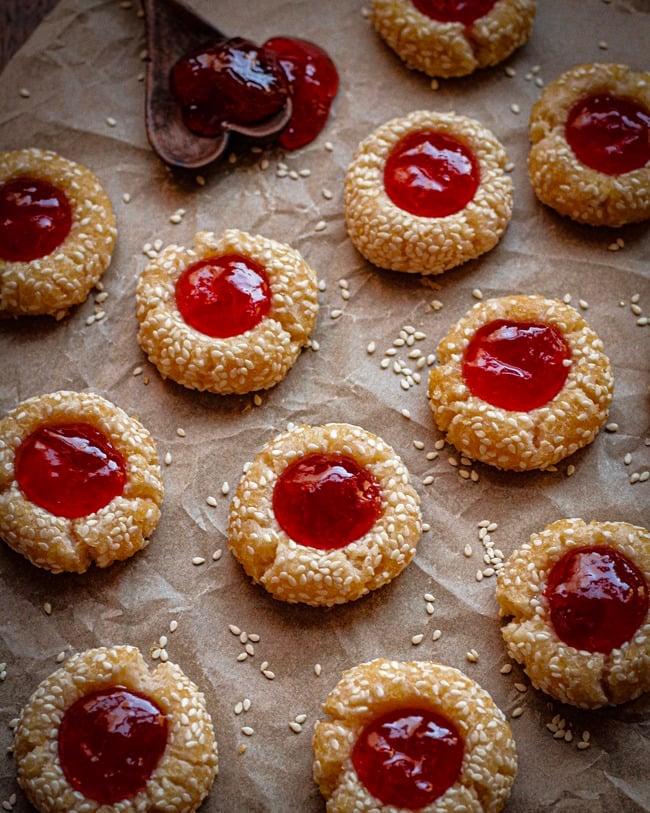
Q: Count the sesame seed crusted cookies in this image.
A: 11